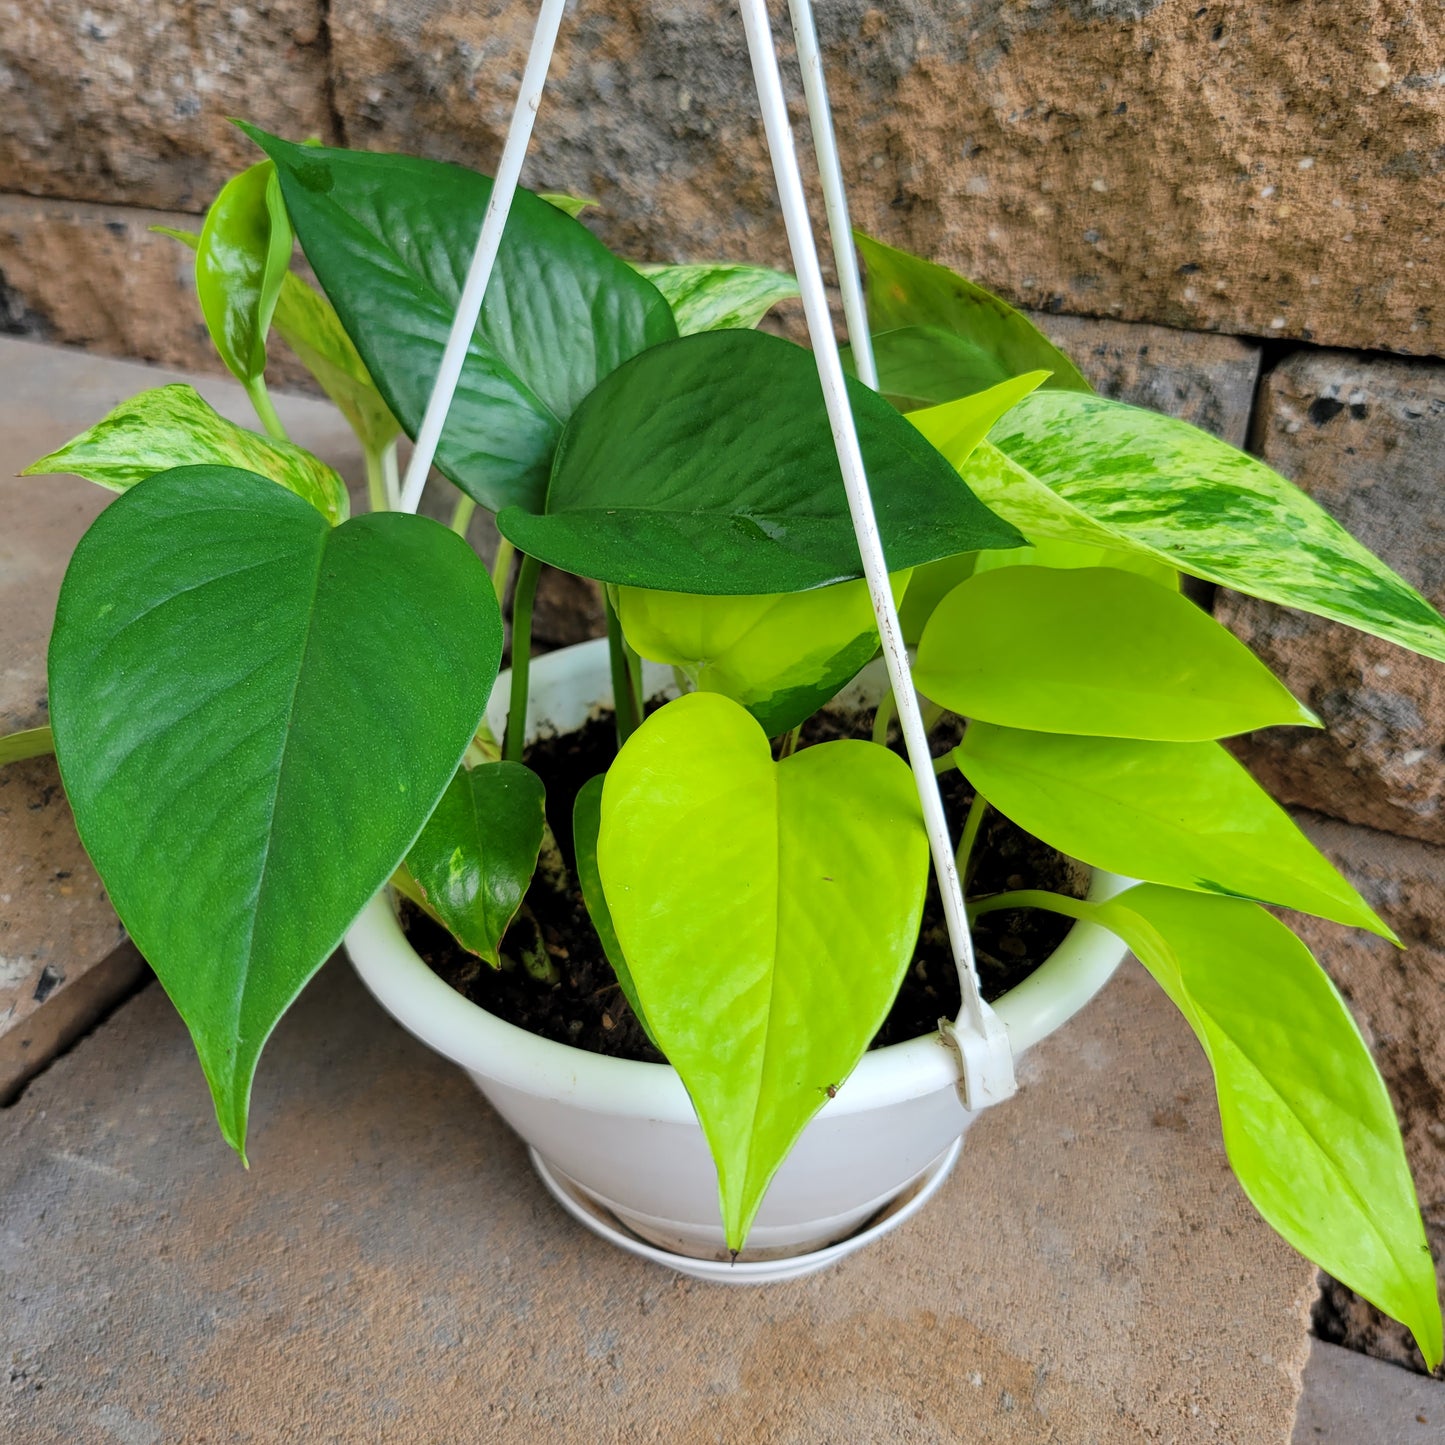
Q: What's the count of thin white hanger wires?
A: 3